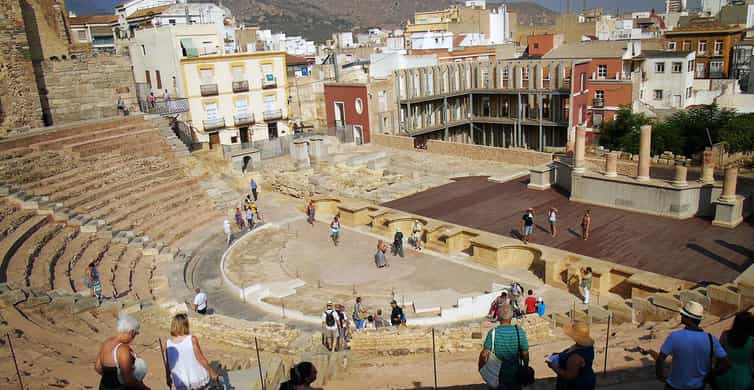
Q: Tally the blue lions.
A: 0